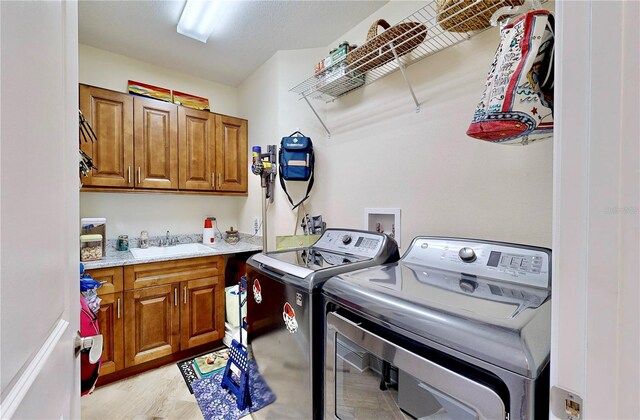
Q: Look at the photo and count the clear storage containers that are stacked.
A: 2